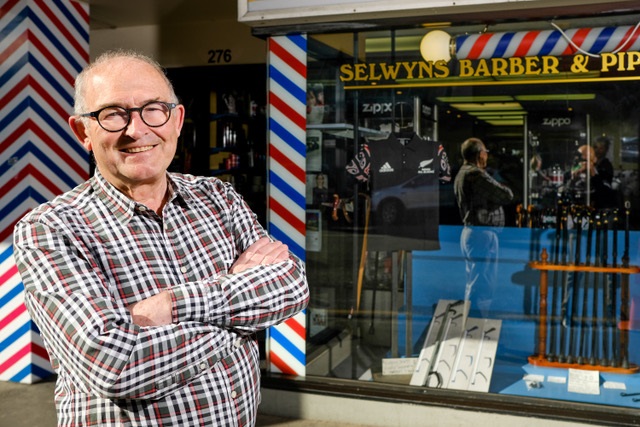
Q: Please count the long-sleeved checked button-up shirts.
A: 1